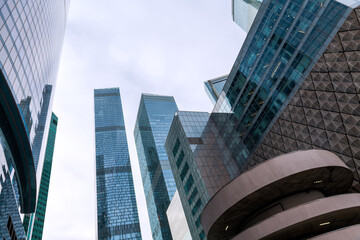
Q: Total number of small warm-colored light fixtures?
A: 3